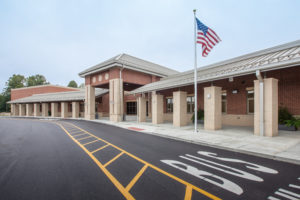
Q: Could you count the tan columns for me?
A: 15